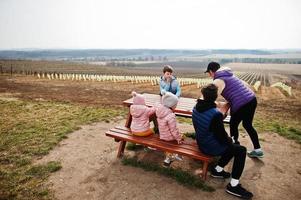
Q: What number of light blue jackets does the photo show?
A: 1